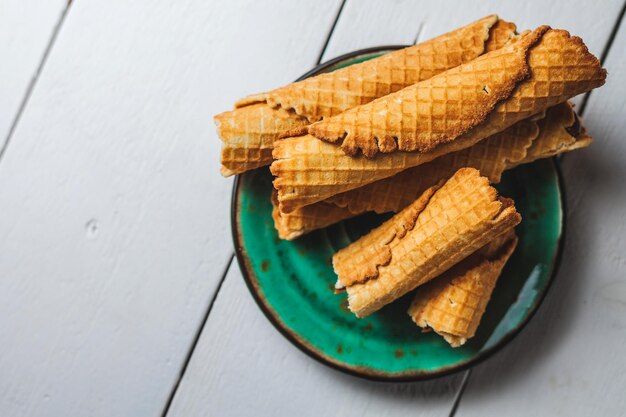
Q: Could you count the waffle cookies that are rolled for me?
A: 5